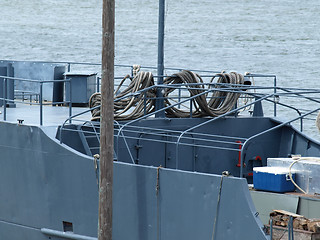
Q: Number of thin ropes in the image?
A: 3